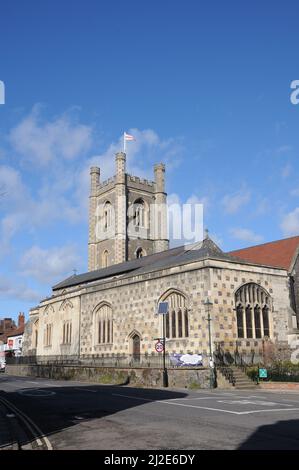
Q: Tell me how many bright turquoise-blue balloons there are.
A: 0